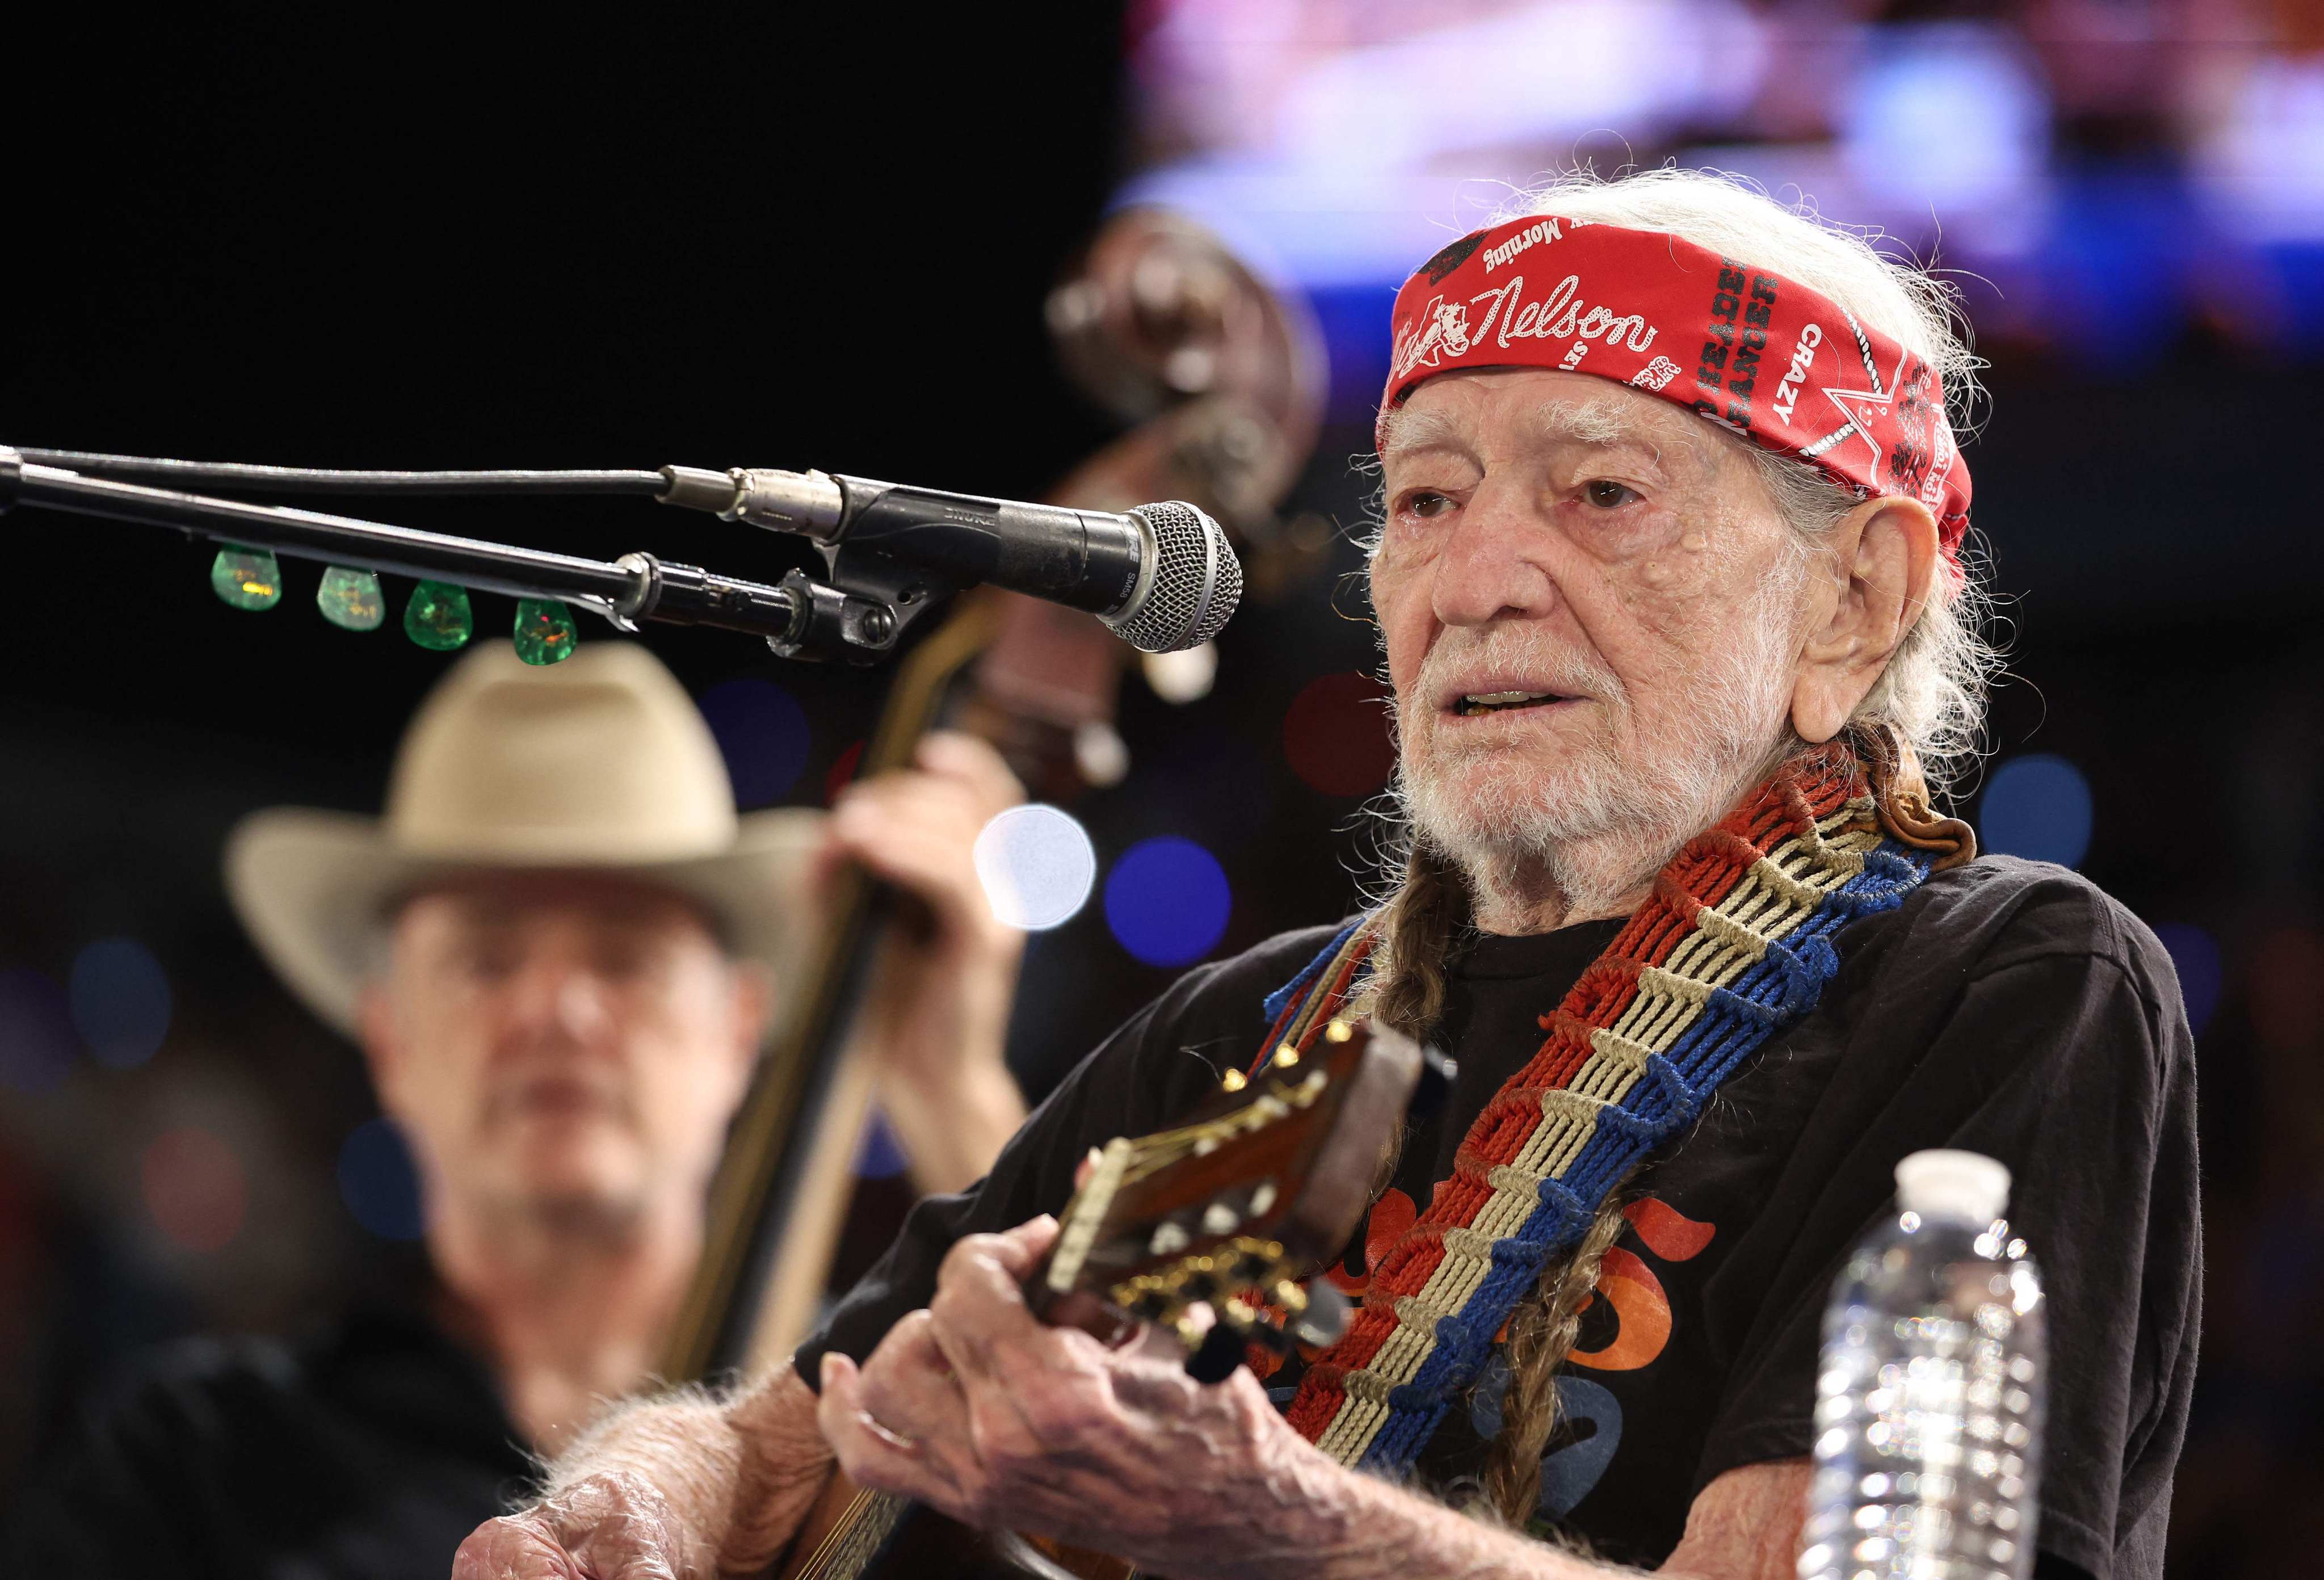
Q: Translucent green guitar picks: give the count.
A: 4